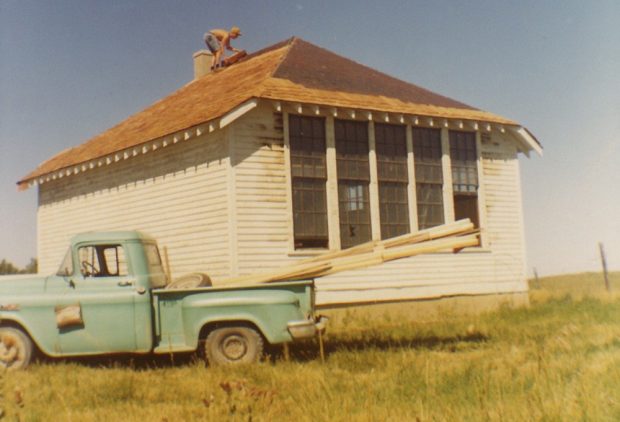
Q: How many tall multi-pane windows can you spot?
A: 5